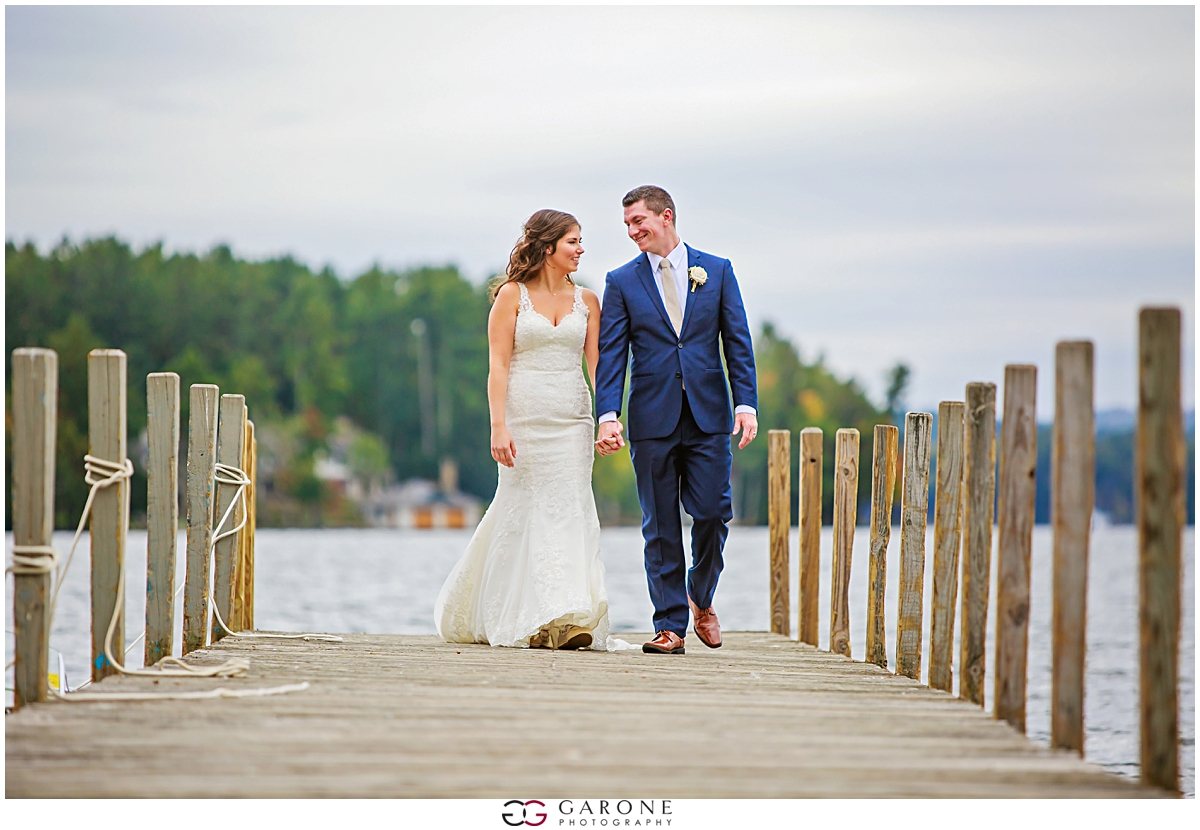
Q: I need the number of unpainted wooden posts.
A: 13